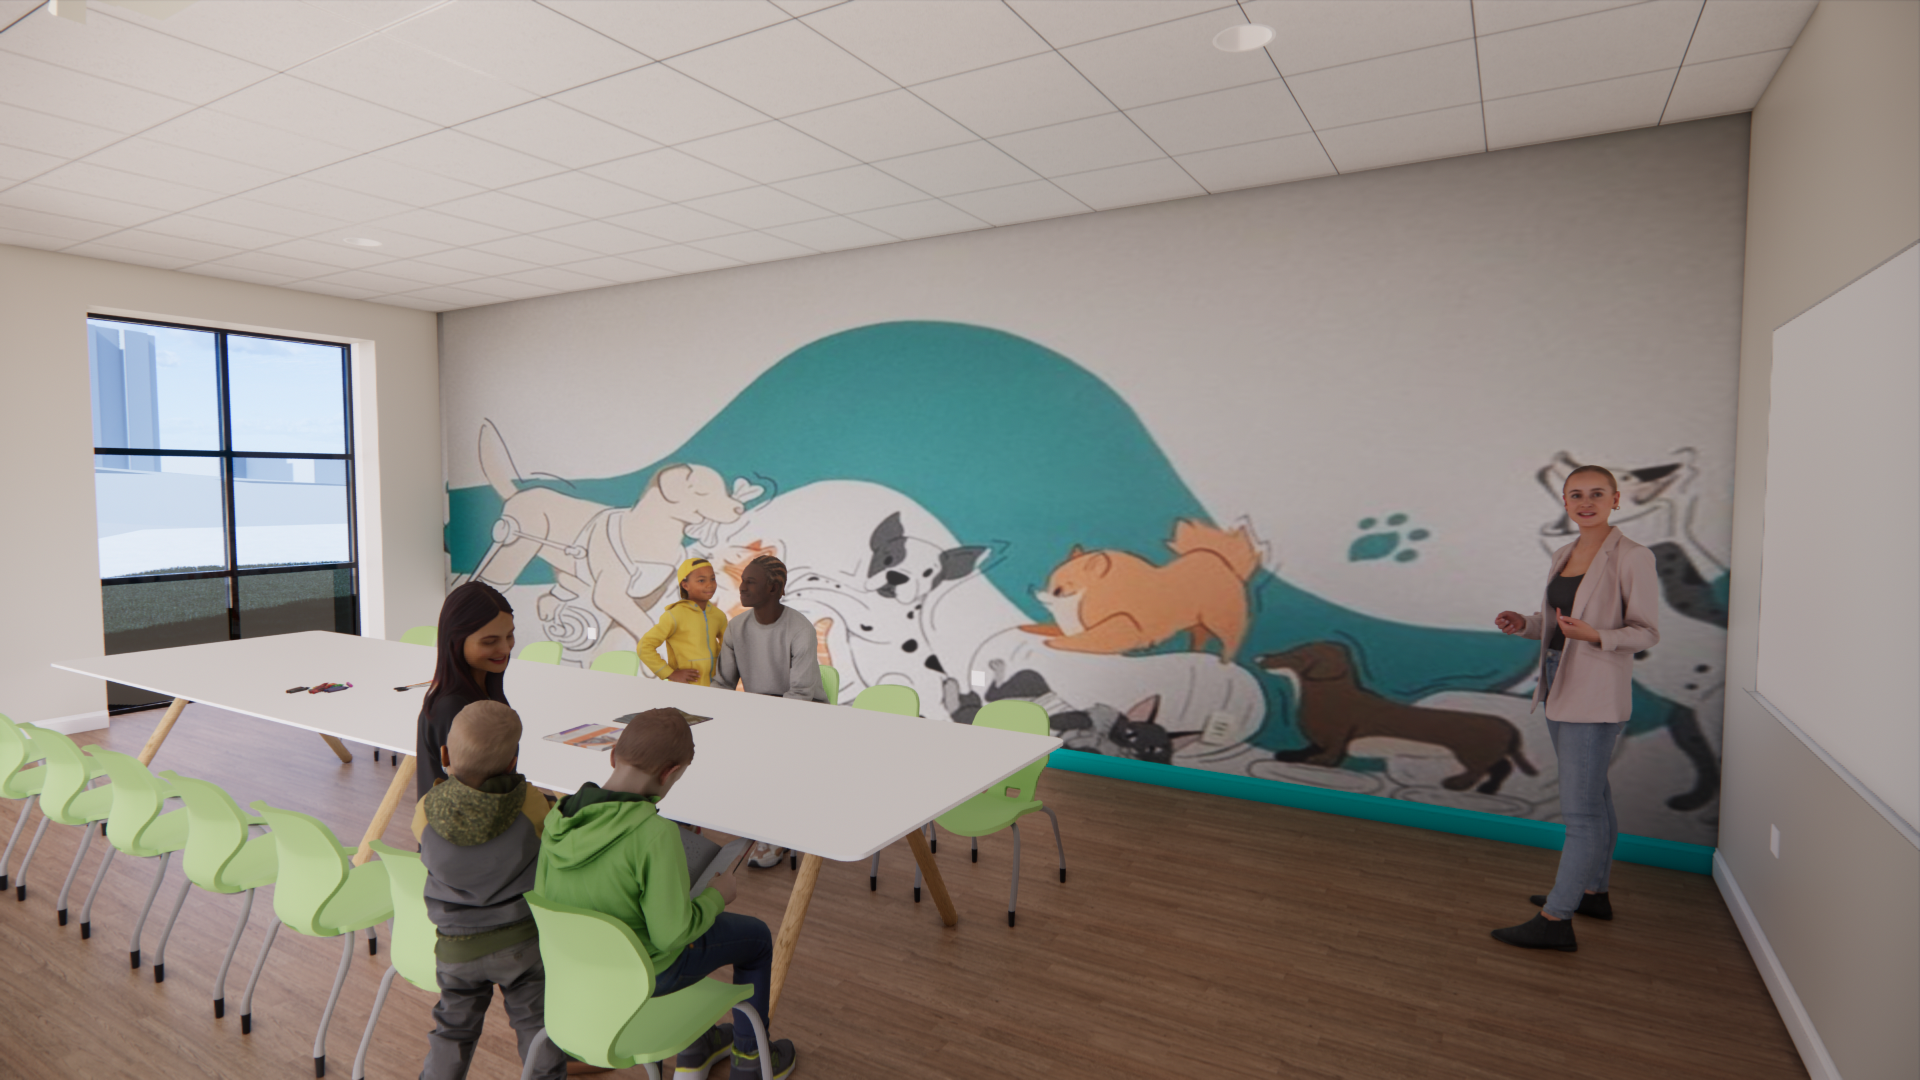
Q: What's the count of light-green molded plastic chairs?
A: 13